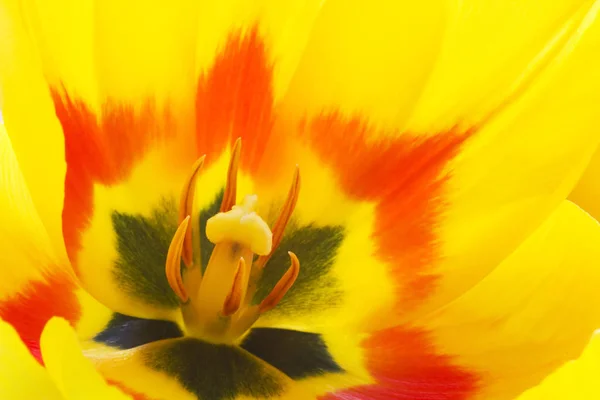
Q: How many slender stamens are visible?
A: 6